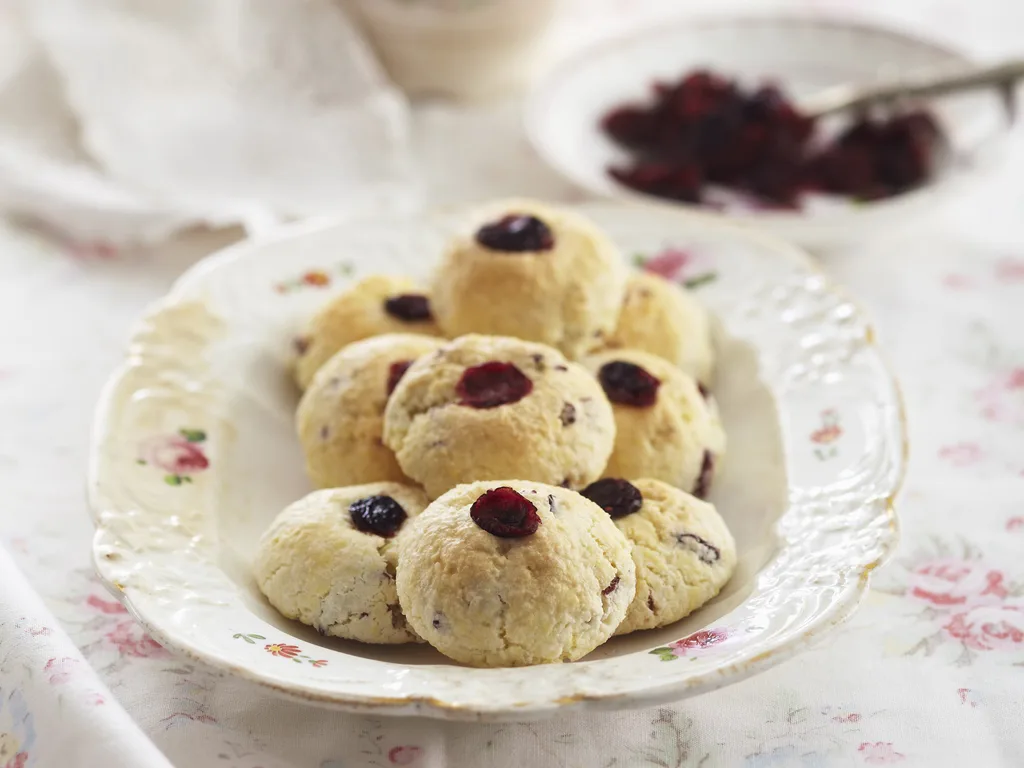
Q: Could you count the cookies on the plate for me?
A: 9